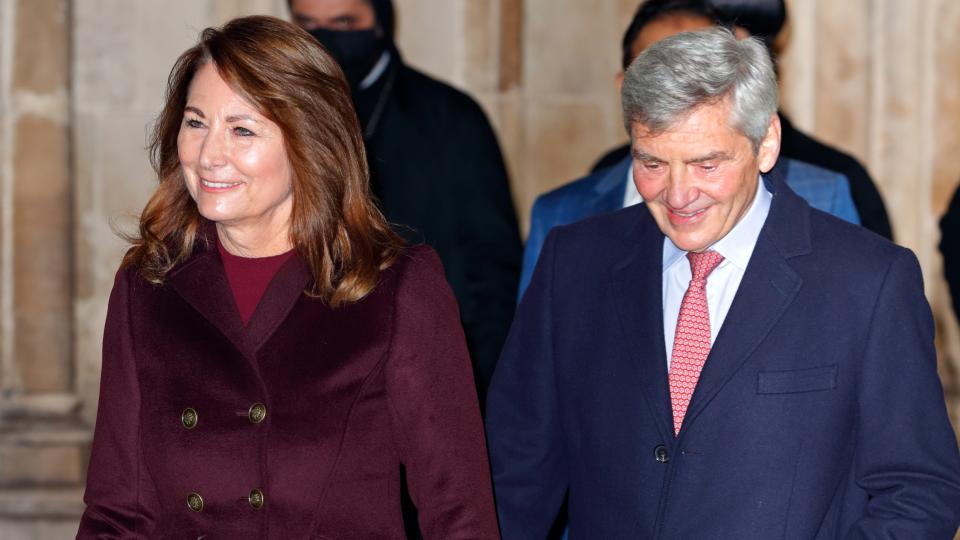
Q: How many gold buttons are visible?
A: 4